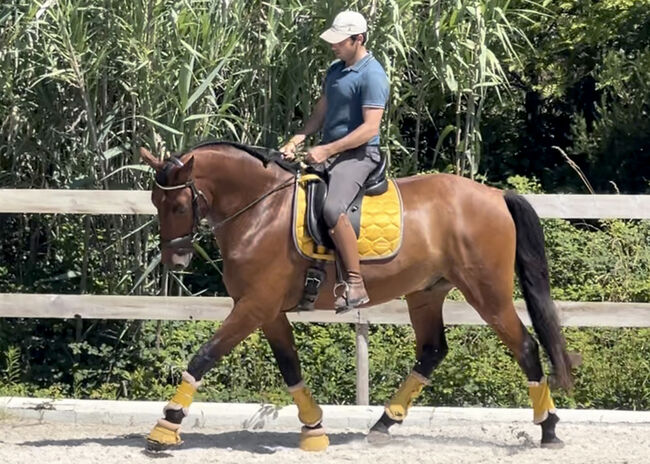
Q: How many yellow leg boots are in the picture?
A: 4